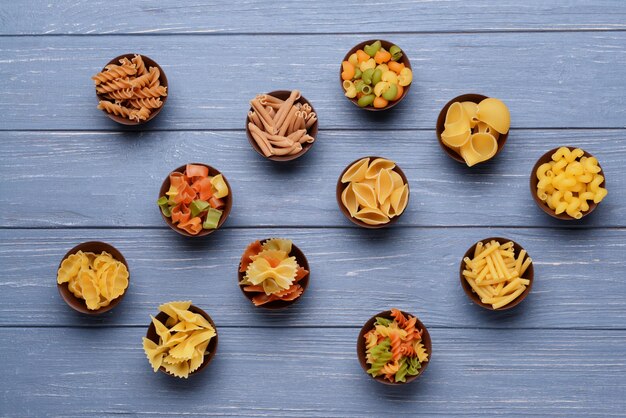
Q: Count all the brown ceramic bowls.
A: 12